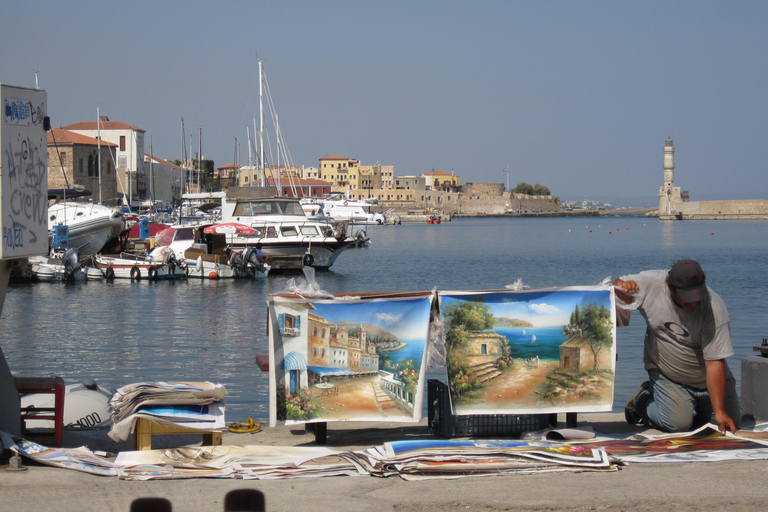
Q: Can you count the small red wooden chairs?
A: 1